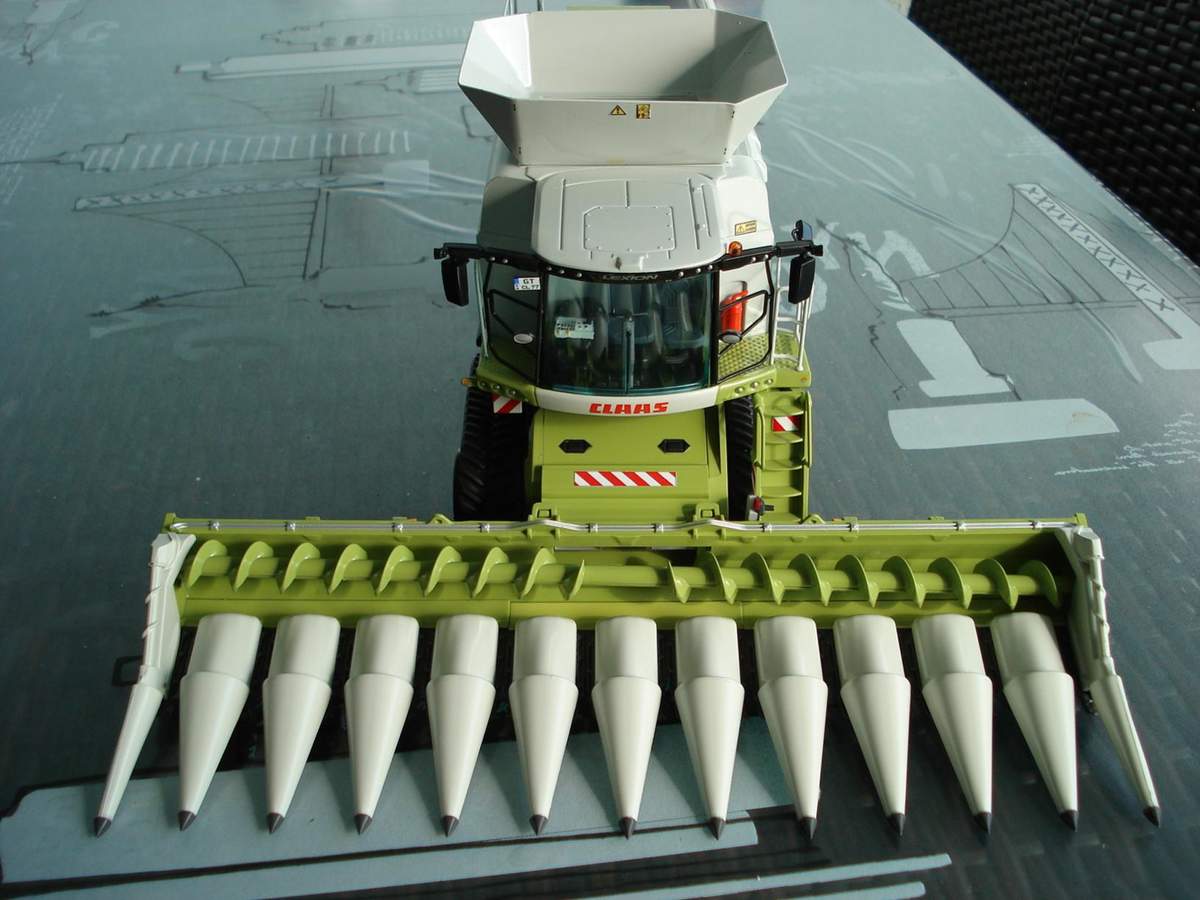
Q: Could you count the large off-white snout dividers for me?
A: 11